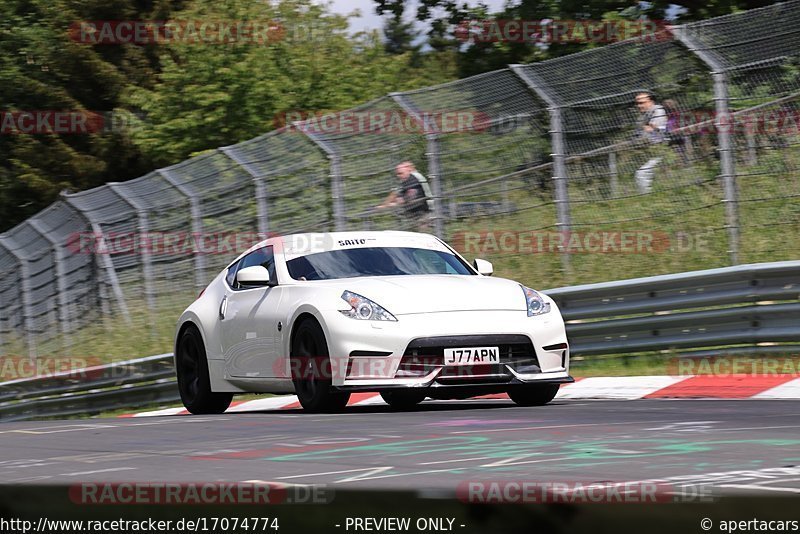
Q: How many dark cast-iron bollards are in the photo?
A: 0